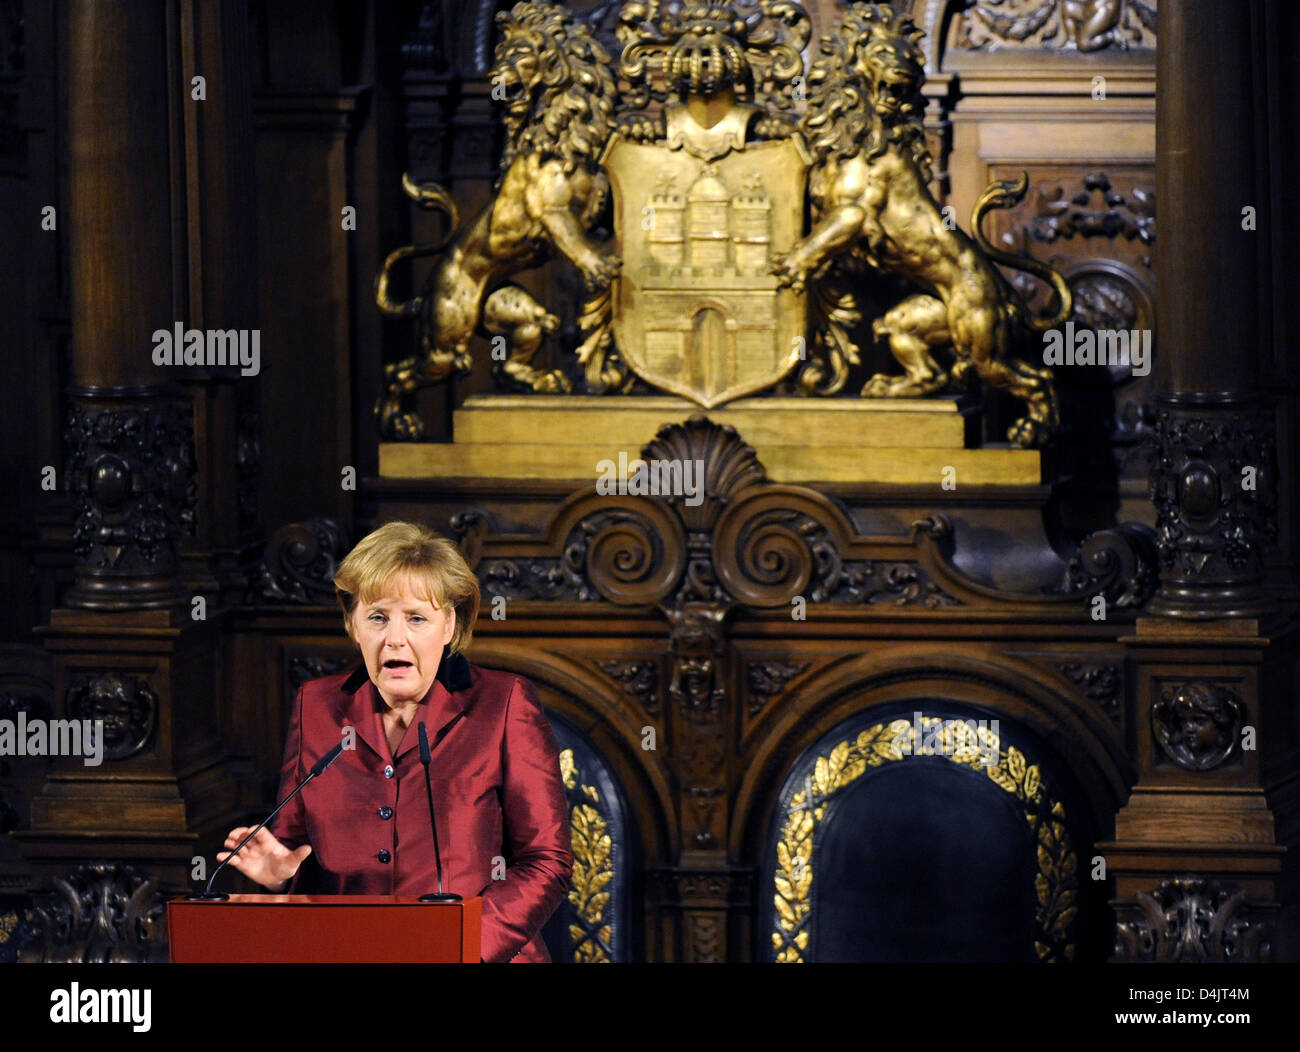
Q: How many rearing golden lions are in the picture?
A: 2